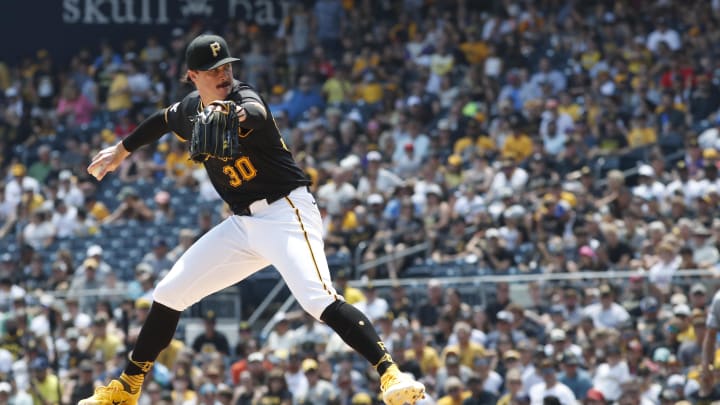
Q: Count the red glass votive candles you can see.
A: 0